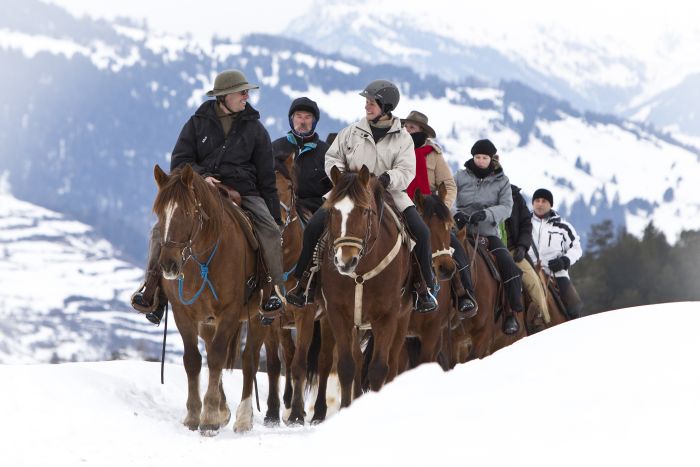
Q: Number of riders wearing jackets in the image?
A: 7